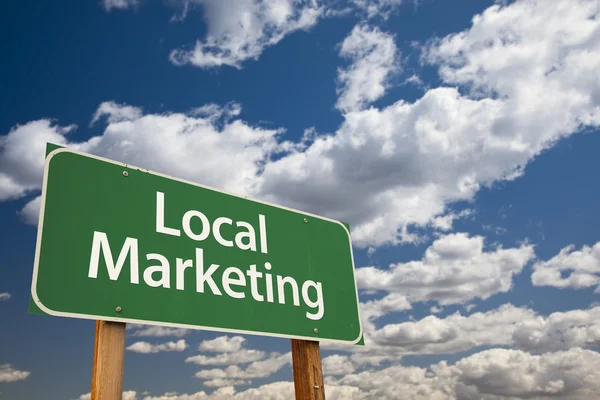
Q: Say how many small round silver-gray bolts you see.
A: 4